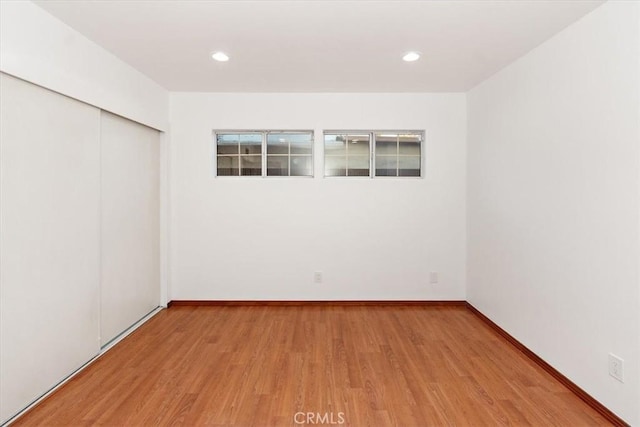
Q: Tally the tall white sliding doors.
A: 2